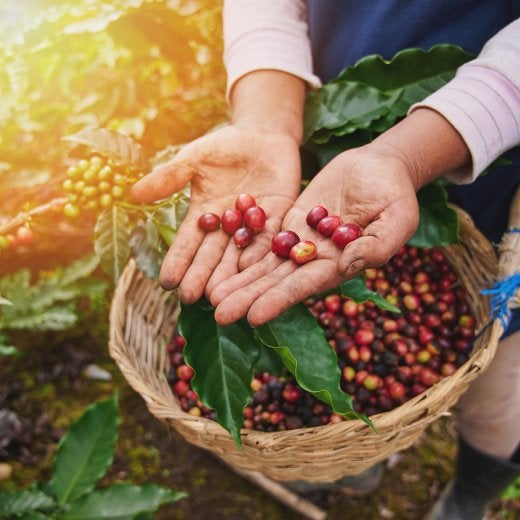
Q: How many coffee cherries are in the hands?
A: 10